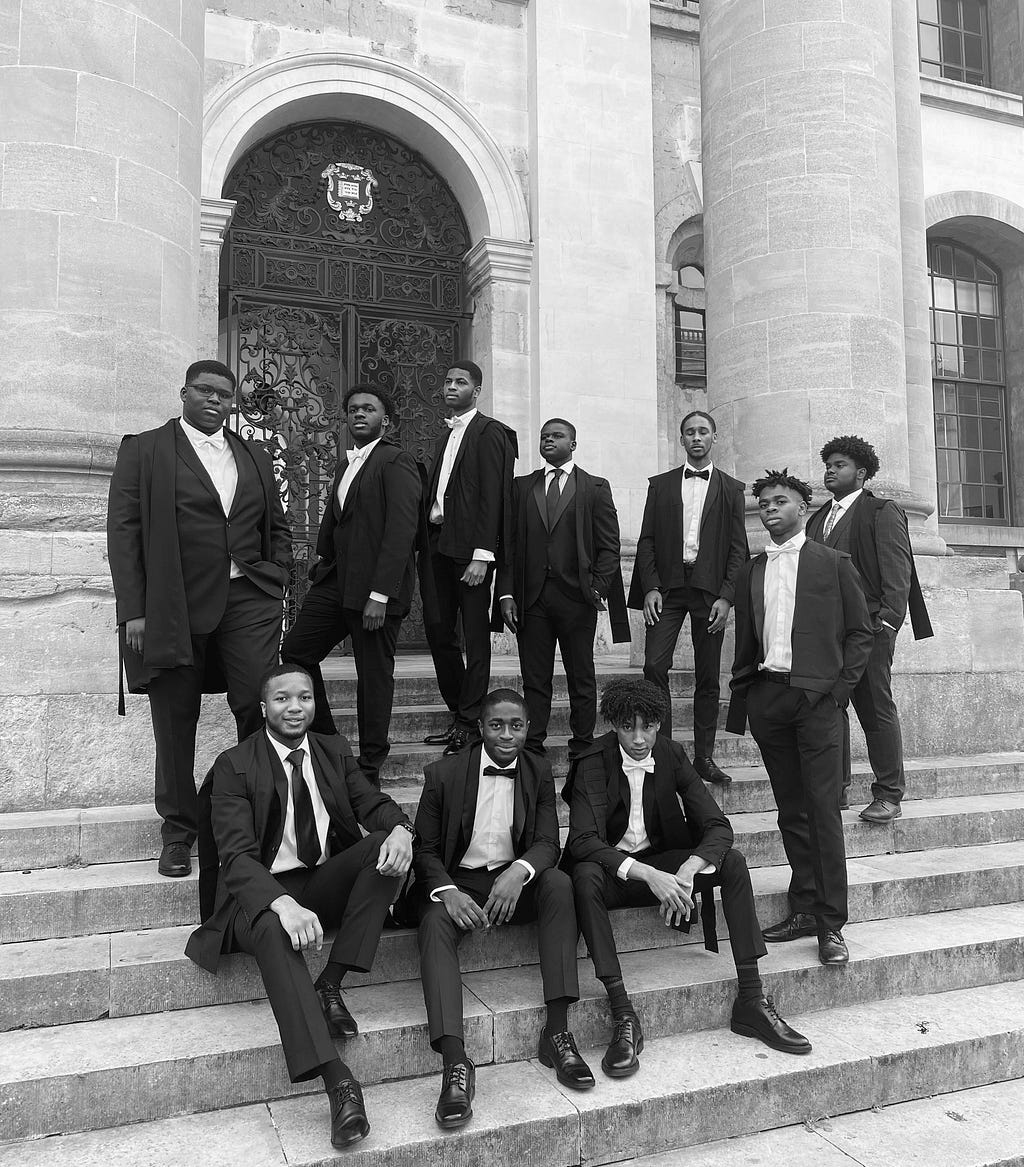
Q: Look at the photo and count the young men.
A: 10